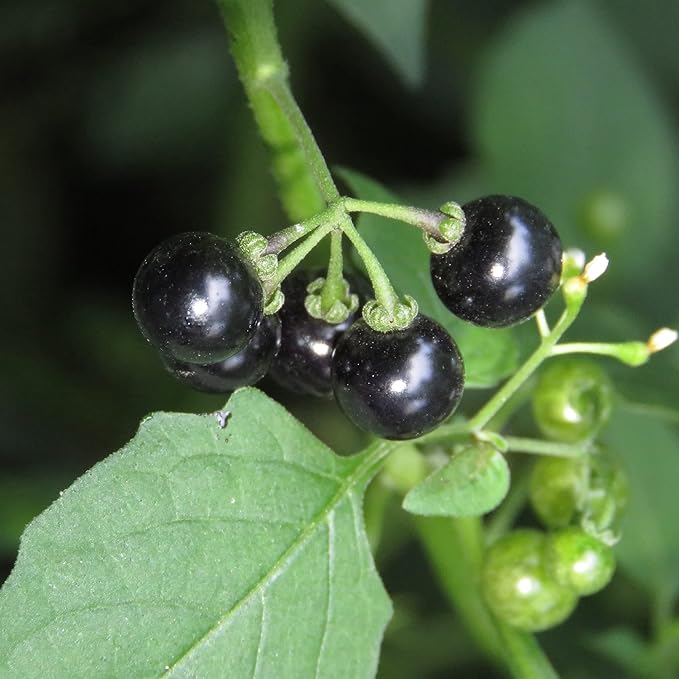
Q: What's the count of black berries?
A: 5